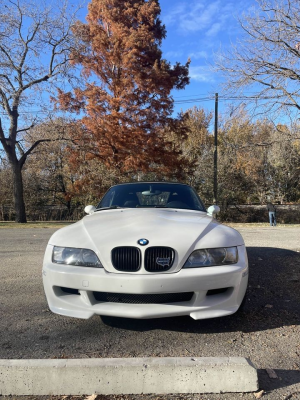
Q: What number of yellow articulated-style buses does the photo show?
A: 0